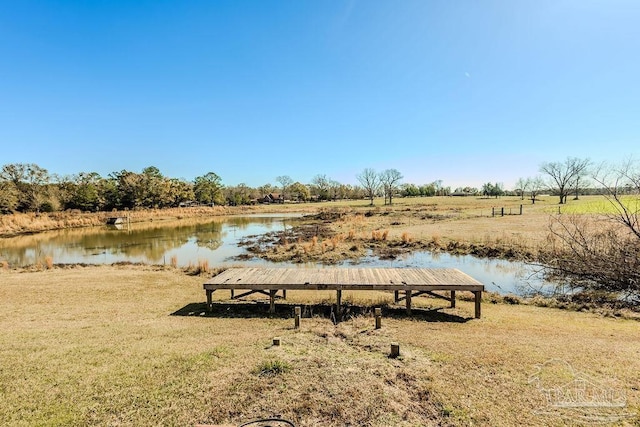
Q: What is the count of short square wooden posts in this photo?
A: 4